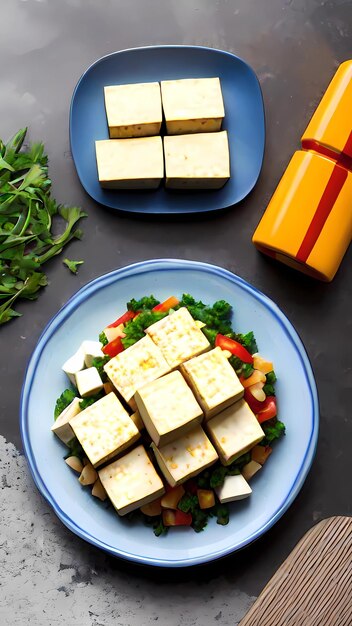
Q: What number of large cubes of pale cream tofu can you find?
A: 12